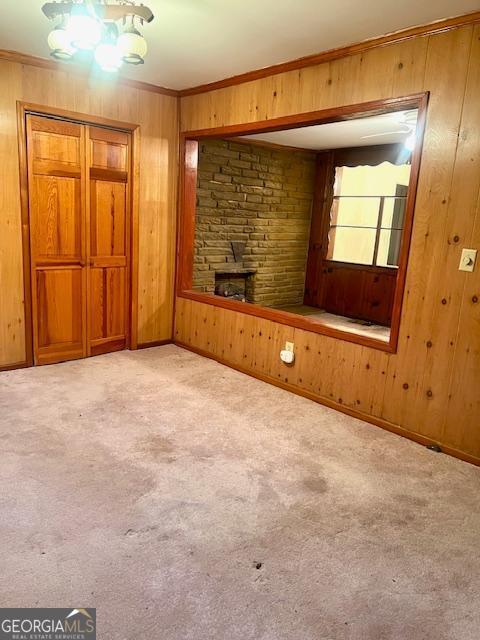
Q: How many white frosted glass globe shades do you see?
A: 4